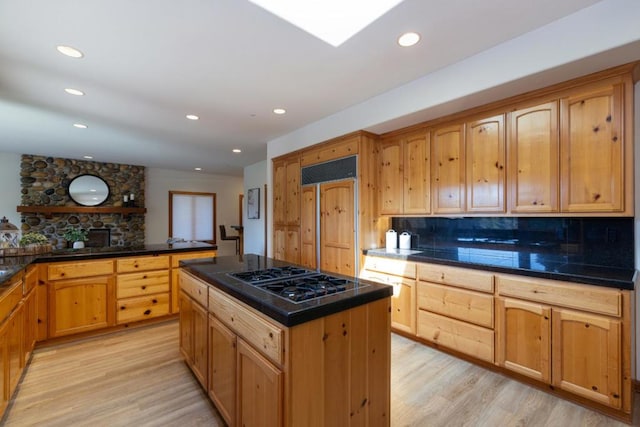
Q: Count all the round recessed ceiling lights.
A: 9